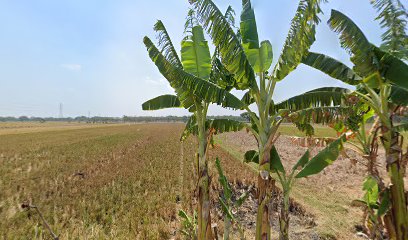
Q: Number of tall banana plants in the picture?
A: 3